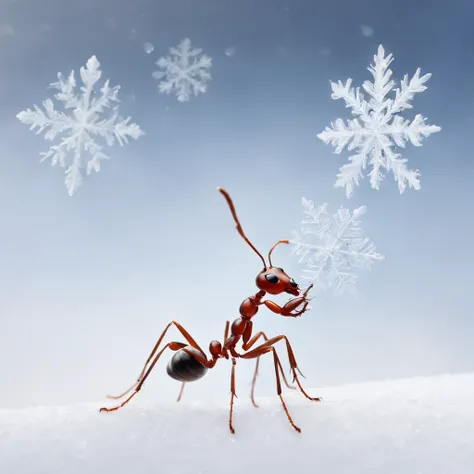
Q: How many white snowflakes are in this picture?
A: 4